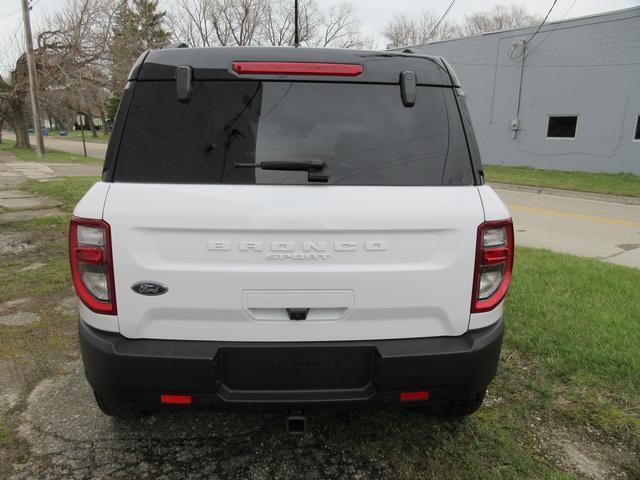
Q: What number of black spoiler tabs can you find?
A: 2